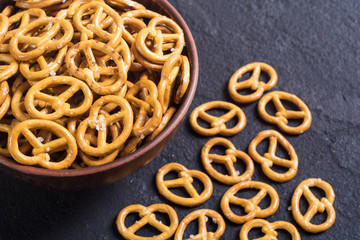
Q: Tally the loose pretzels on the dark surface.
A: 11